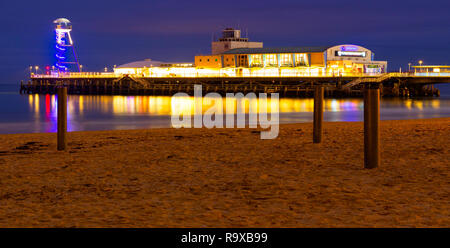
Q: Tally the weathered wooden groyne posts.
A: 3